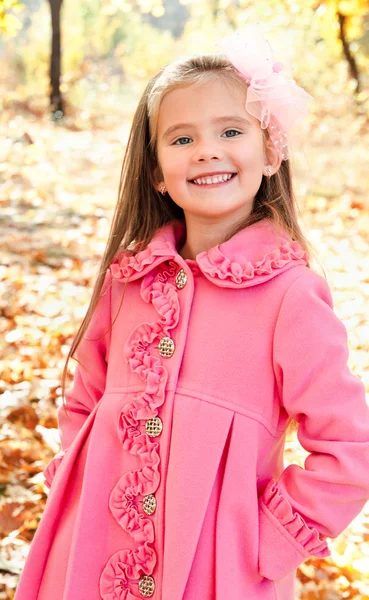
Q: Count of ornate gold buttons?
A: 5